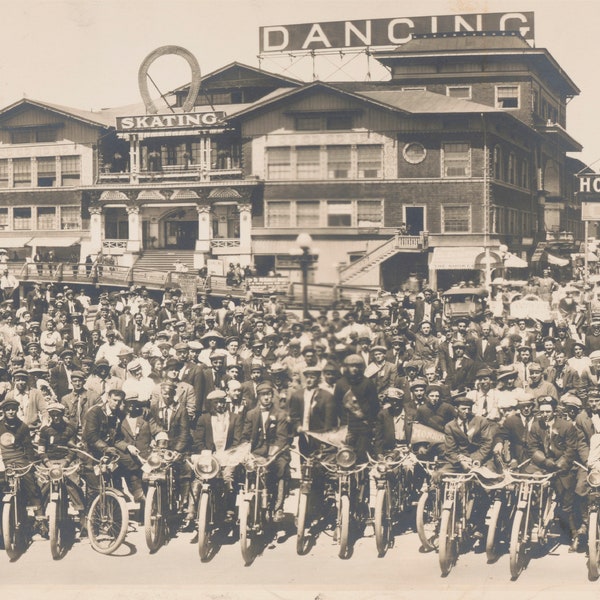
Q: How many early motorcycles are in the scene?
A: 14